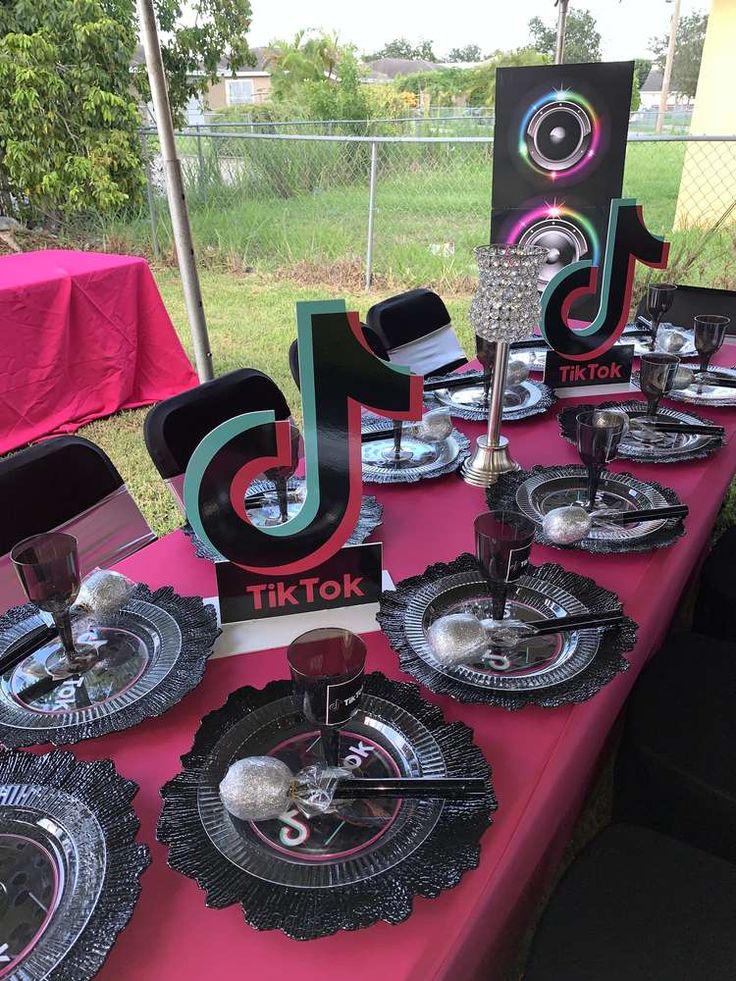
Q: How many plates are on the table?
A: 12